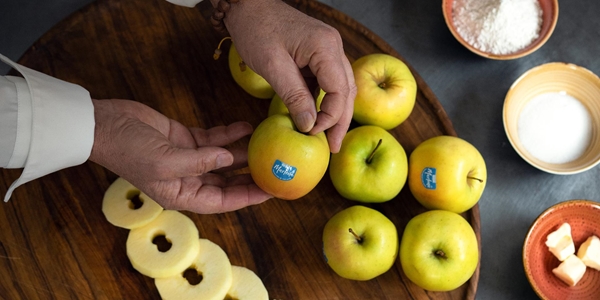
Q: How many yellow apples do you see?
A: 8